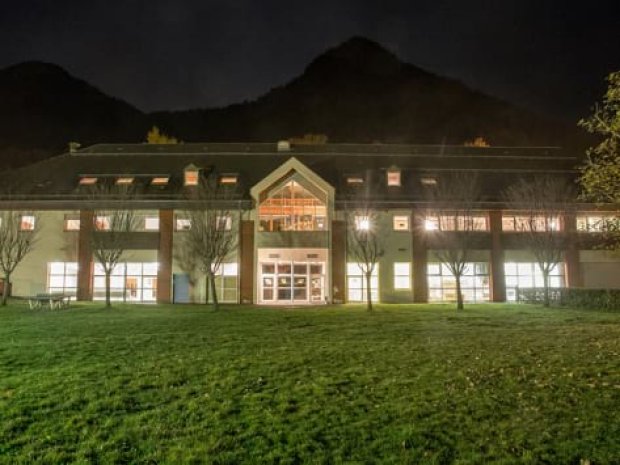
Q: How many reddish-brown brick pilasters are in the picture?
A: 7